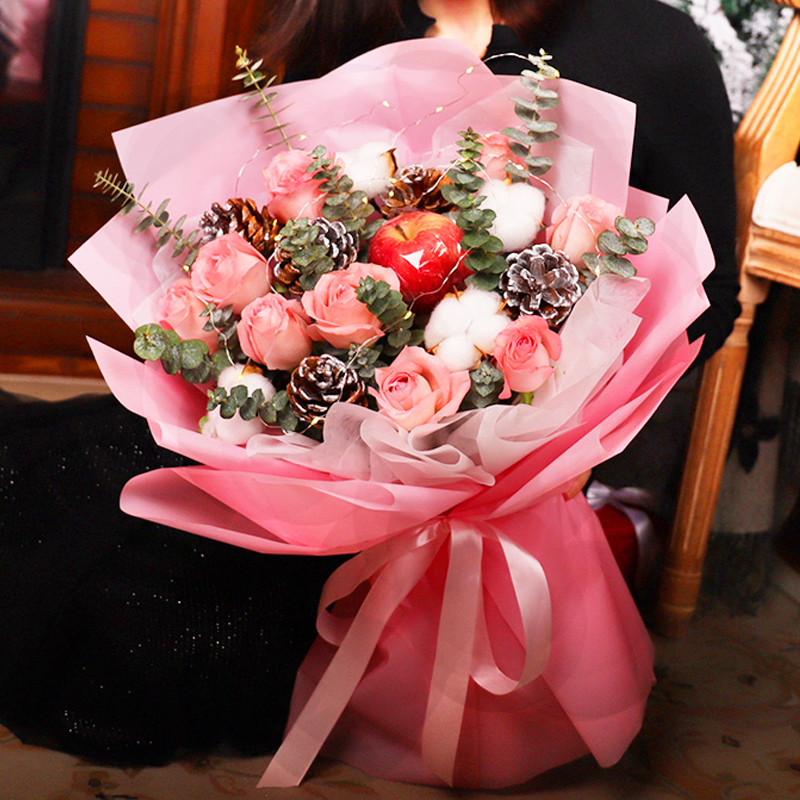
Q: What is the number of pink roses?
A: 9